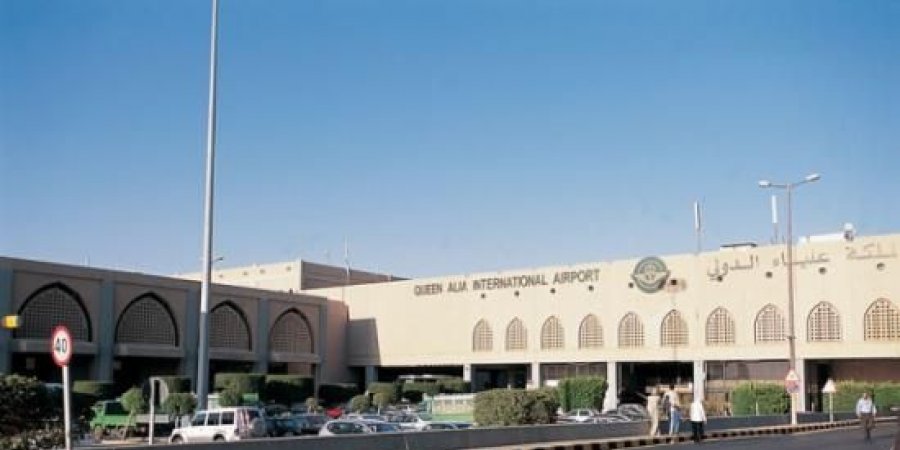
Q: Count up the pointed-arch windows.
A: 14